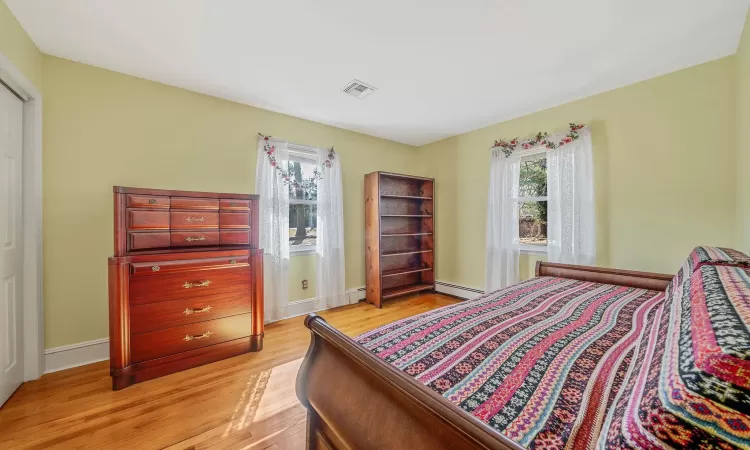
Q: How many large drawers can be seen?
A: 3